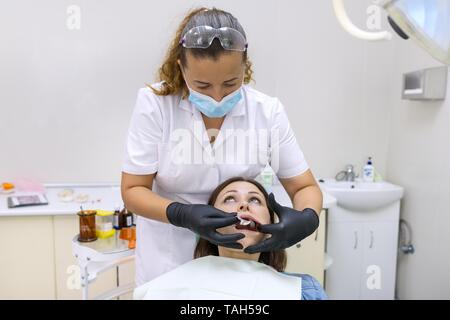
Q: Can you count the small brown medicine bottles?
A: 2